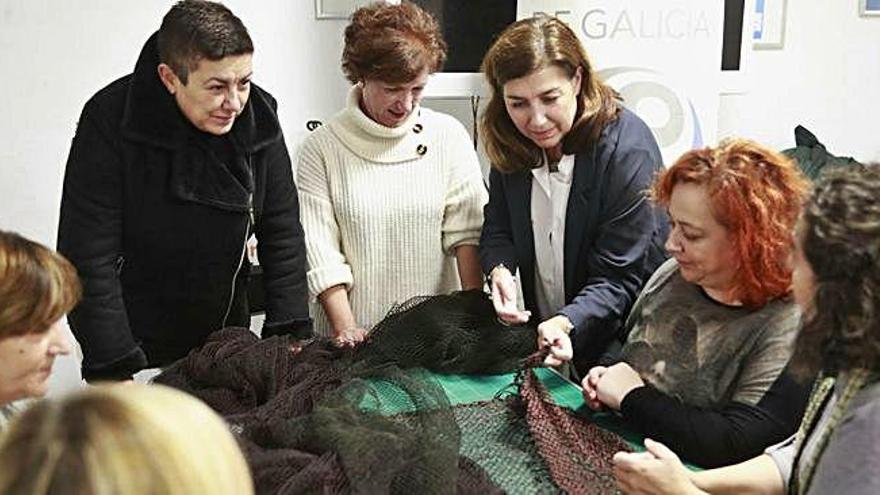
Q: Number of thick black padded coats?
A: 1